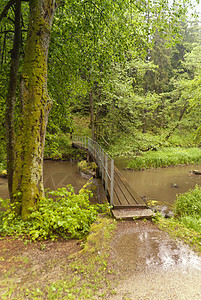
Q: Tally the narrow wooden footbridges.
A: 1